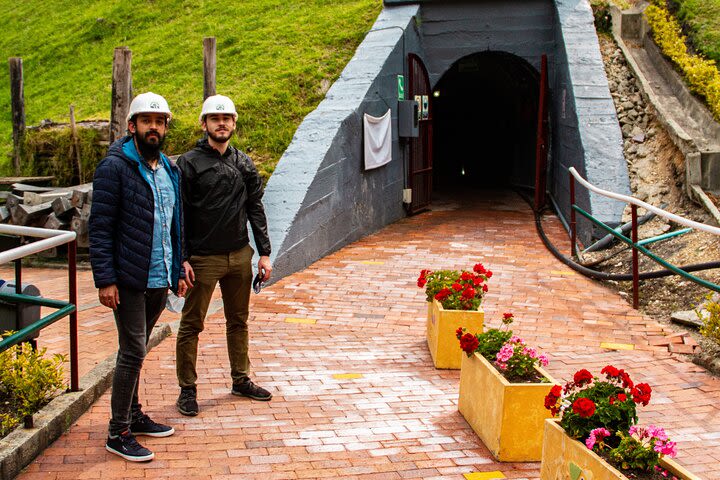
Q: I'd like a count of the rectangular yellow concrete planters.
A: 3